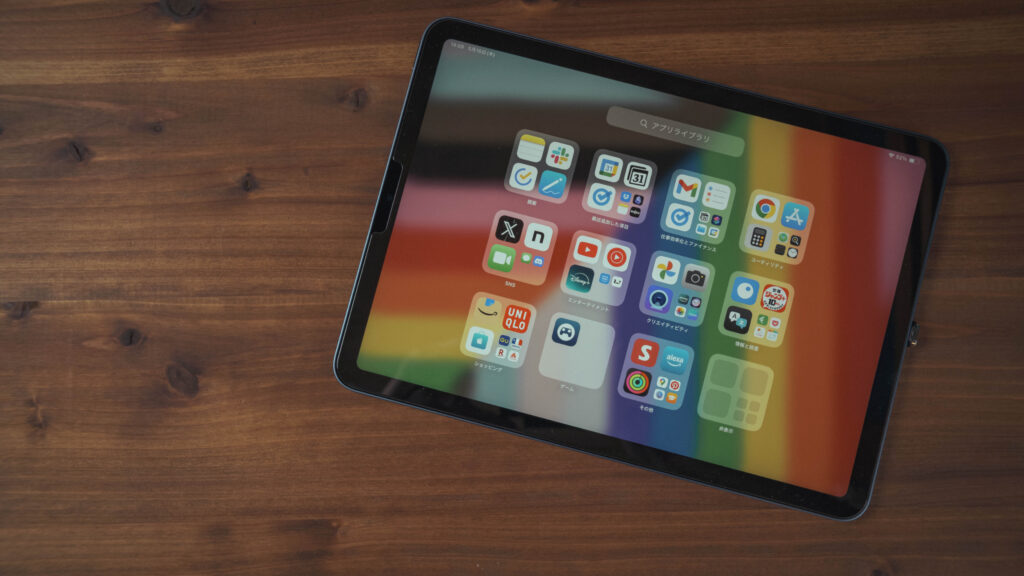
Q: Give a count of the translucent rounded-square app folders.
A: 12